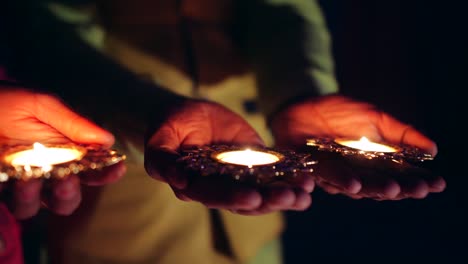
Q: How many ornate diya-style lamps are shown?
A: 3